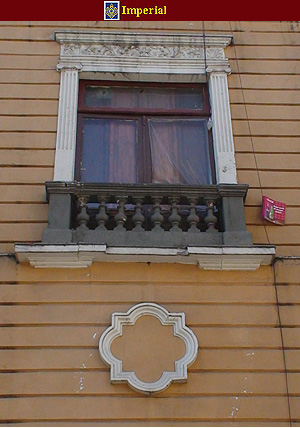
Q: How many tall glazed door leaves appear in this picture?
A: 2